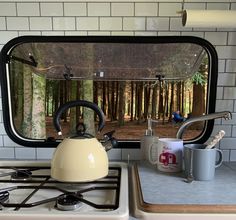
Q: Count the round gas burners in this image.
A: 3